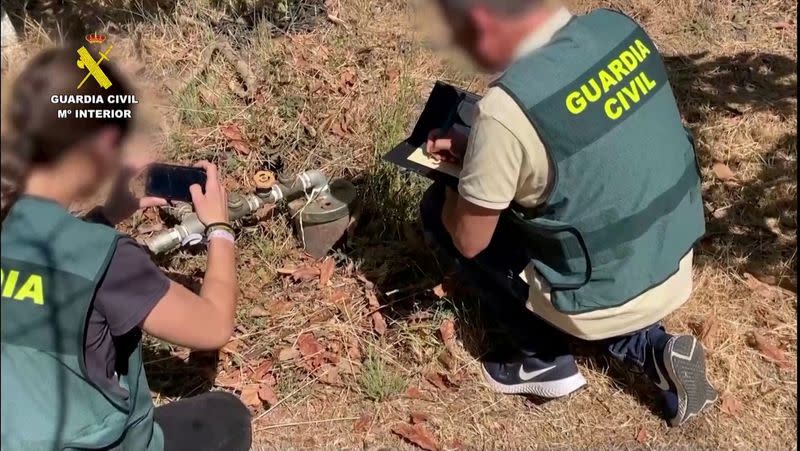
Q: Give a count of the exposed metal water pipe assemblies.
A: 1